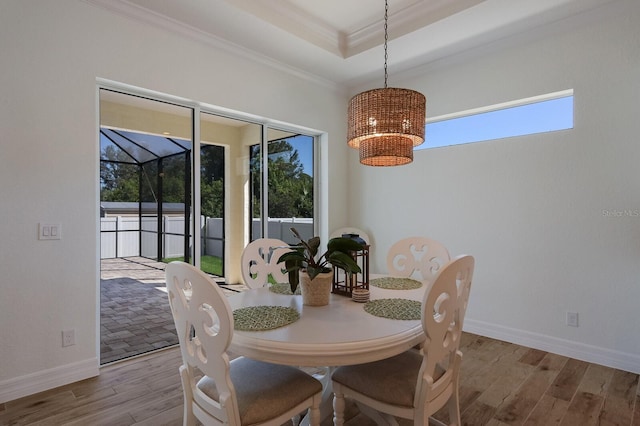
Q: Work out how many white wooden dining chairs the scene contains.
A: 5